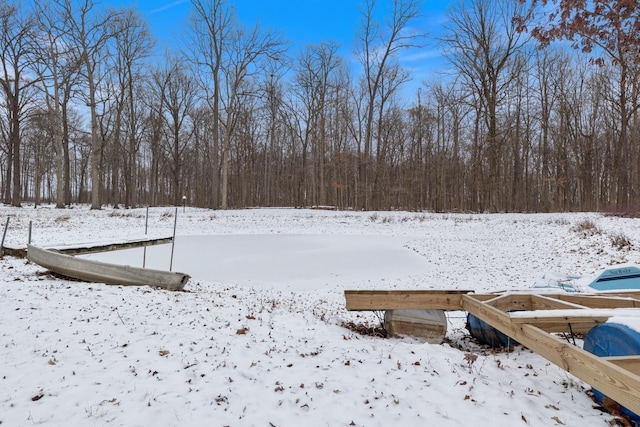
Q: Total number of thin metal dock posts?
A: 4